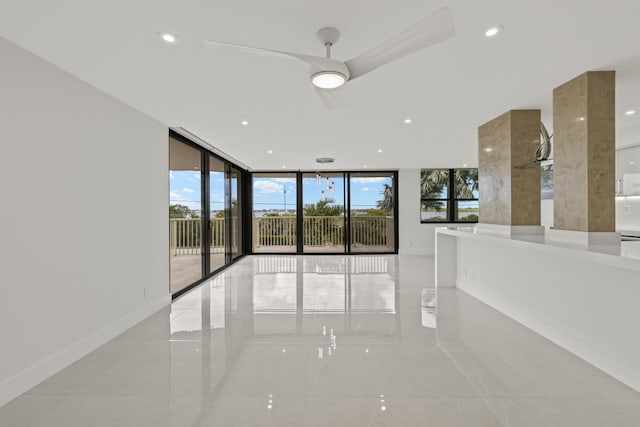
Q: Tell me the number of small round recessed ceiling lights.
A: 10